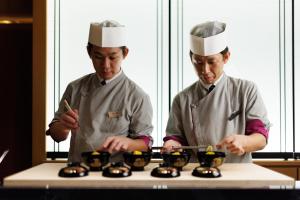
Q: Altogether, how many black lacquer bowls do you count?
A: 4